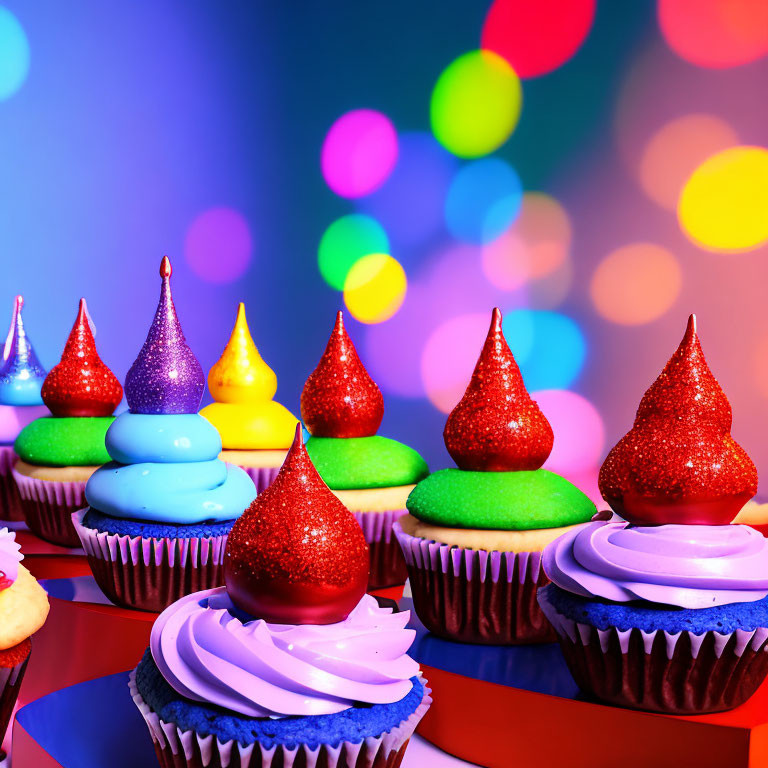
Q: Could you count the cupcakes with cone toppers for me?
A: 8